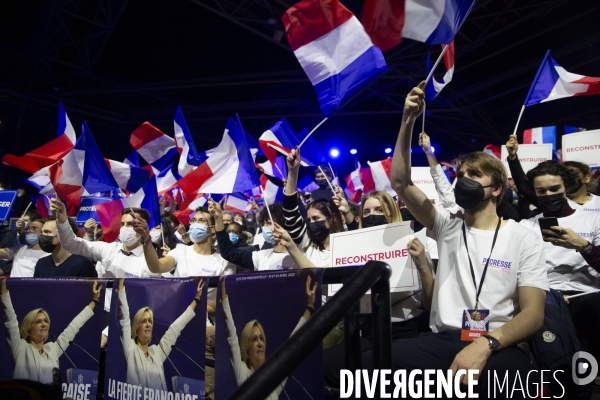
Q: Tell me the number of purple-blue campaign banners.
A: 3